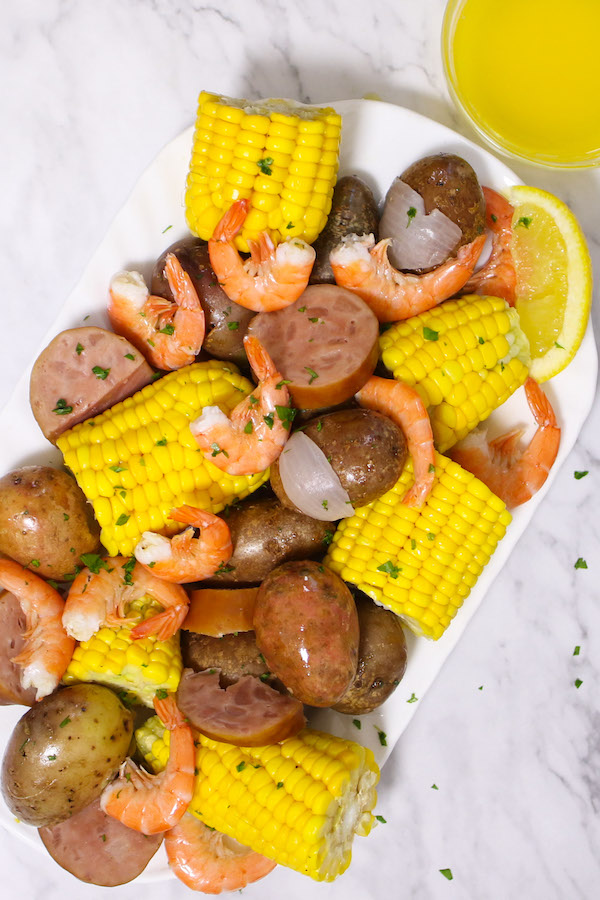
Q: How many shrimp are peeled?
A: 0